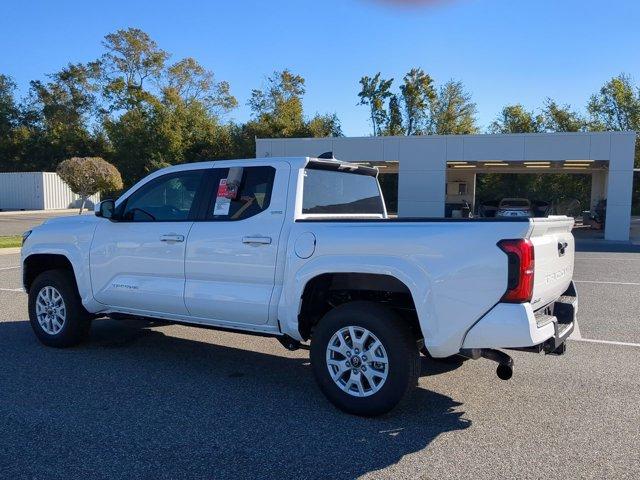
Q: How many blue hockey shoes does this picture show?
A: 0